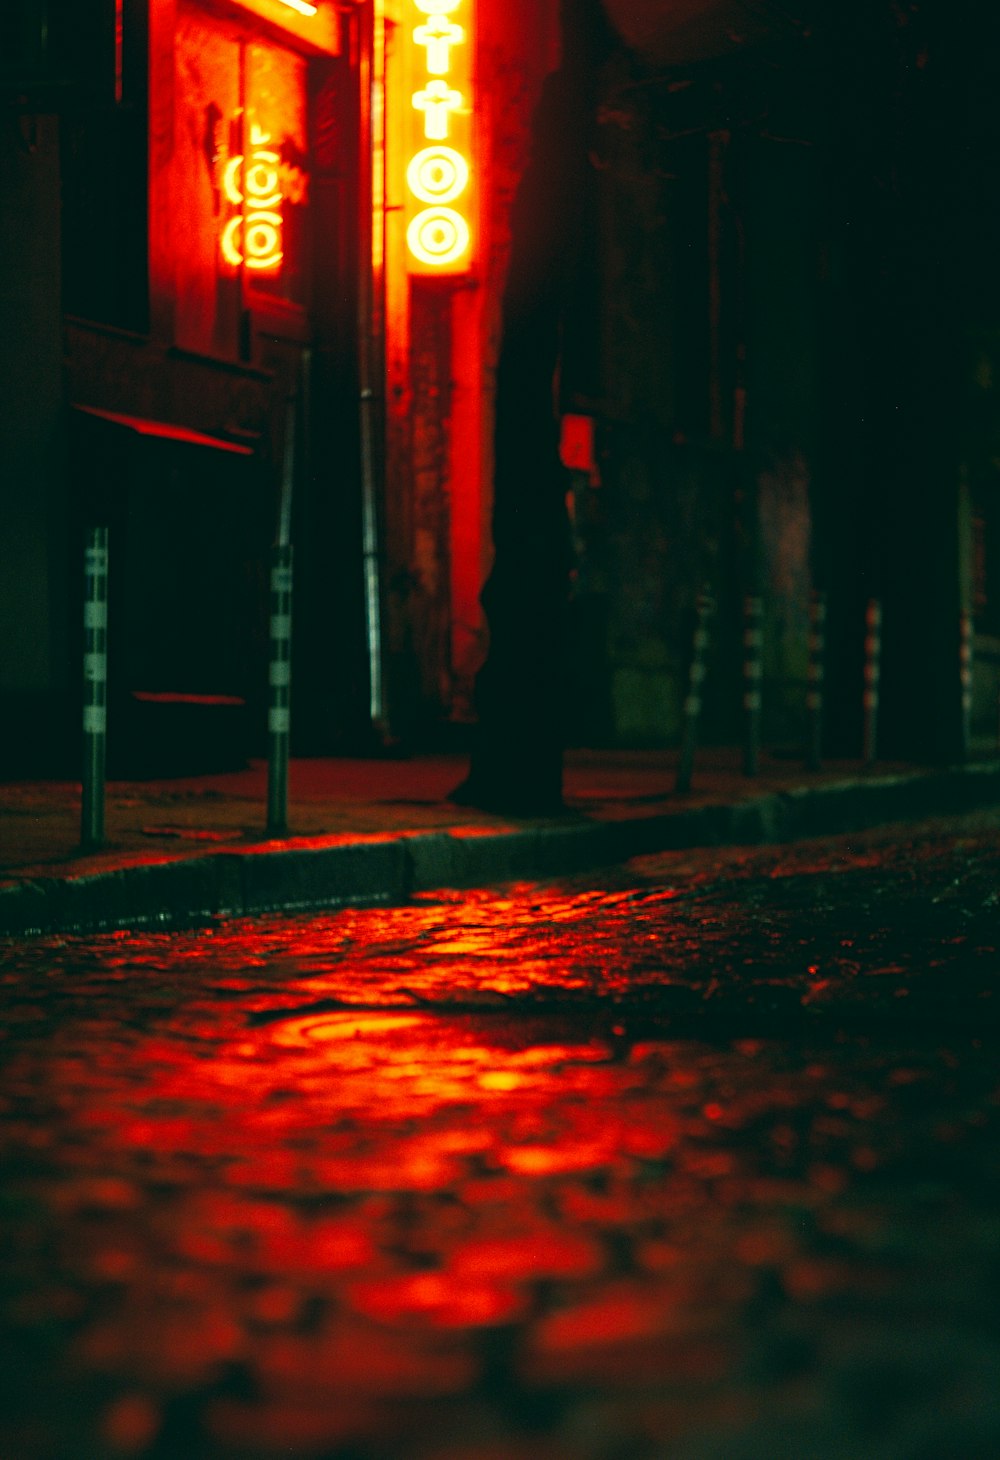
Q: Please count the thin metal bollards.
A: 7